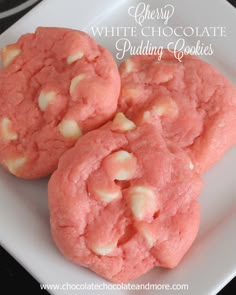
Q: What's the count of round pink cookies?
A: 3